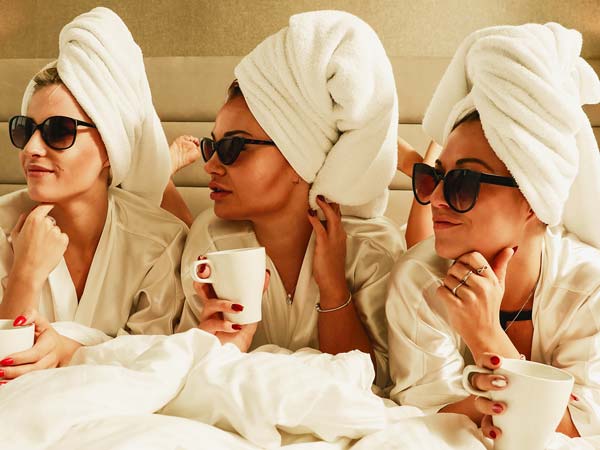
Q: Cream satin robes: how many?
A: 3